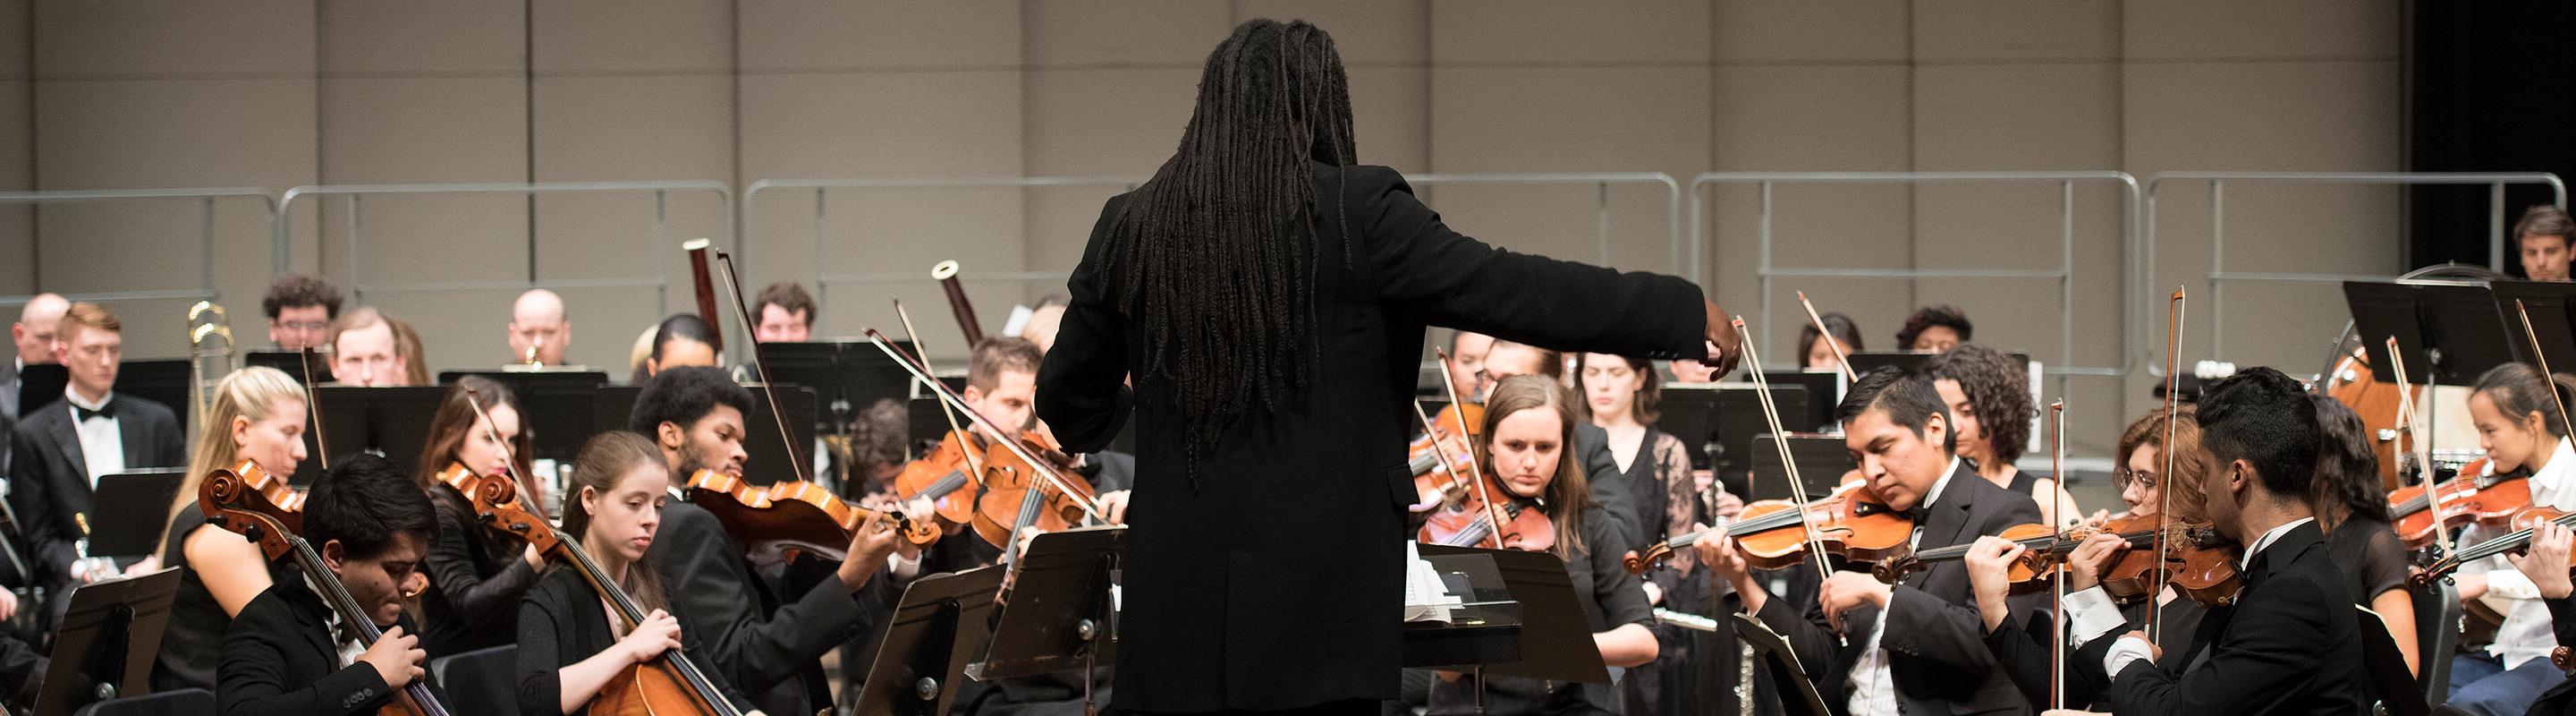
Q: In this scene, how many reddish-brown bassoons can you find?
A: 2